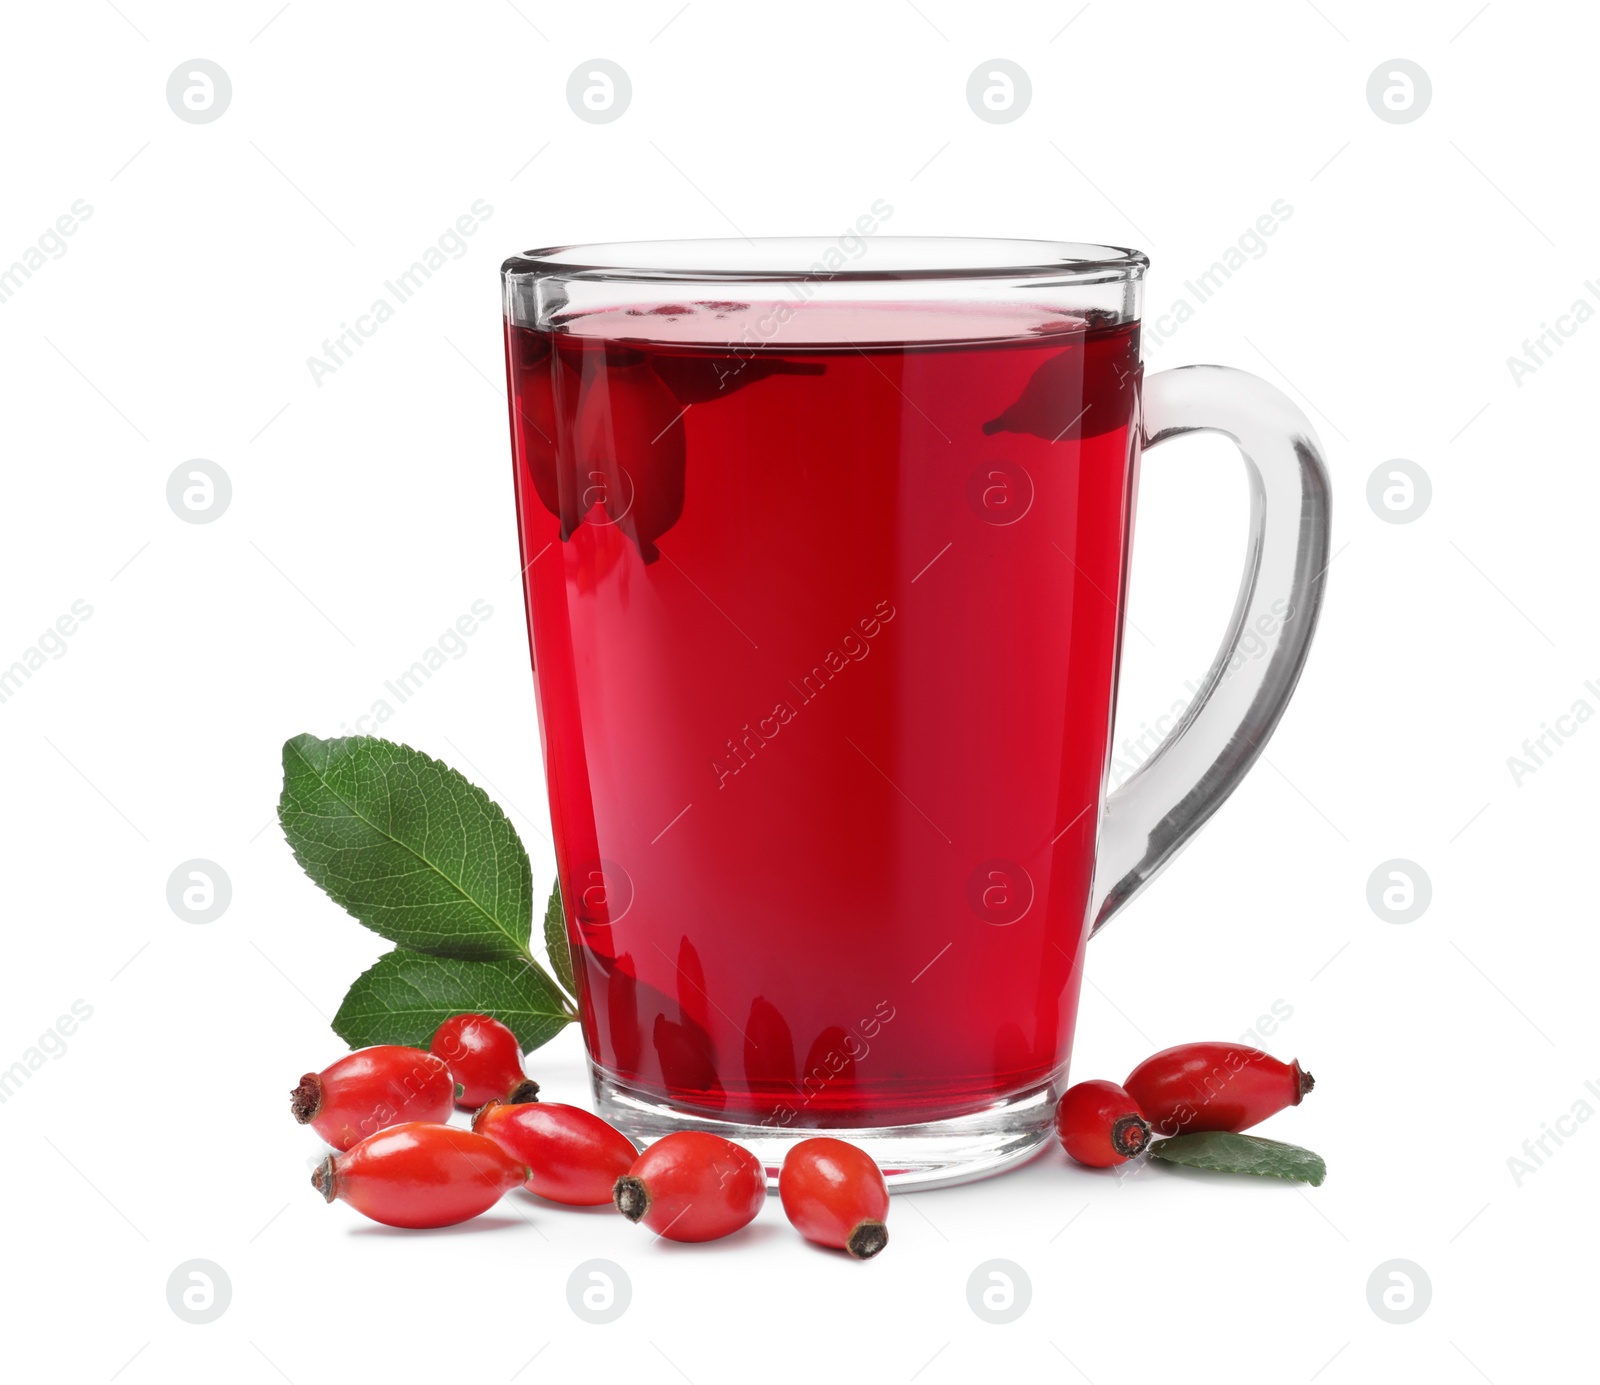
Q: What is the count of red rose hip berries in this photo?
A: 8